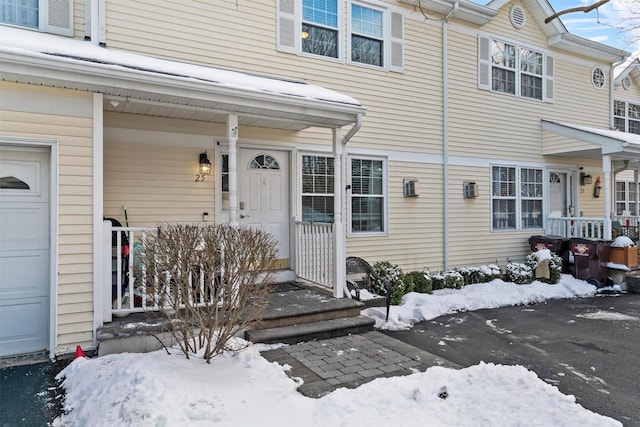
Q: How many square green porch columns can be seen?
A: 0